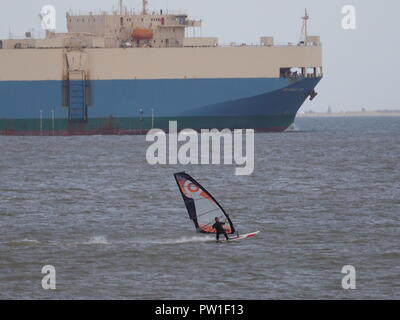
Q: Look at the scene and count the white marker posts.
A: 4